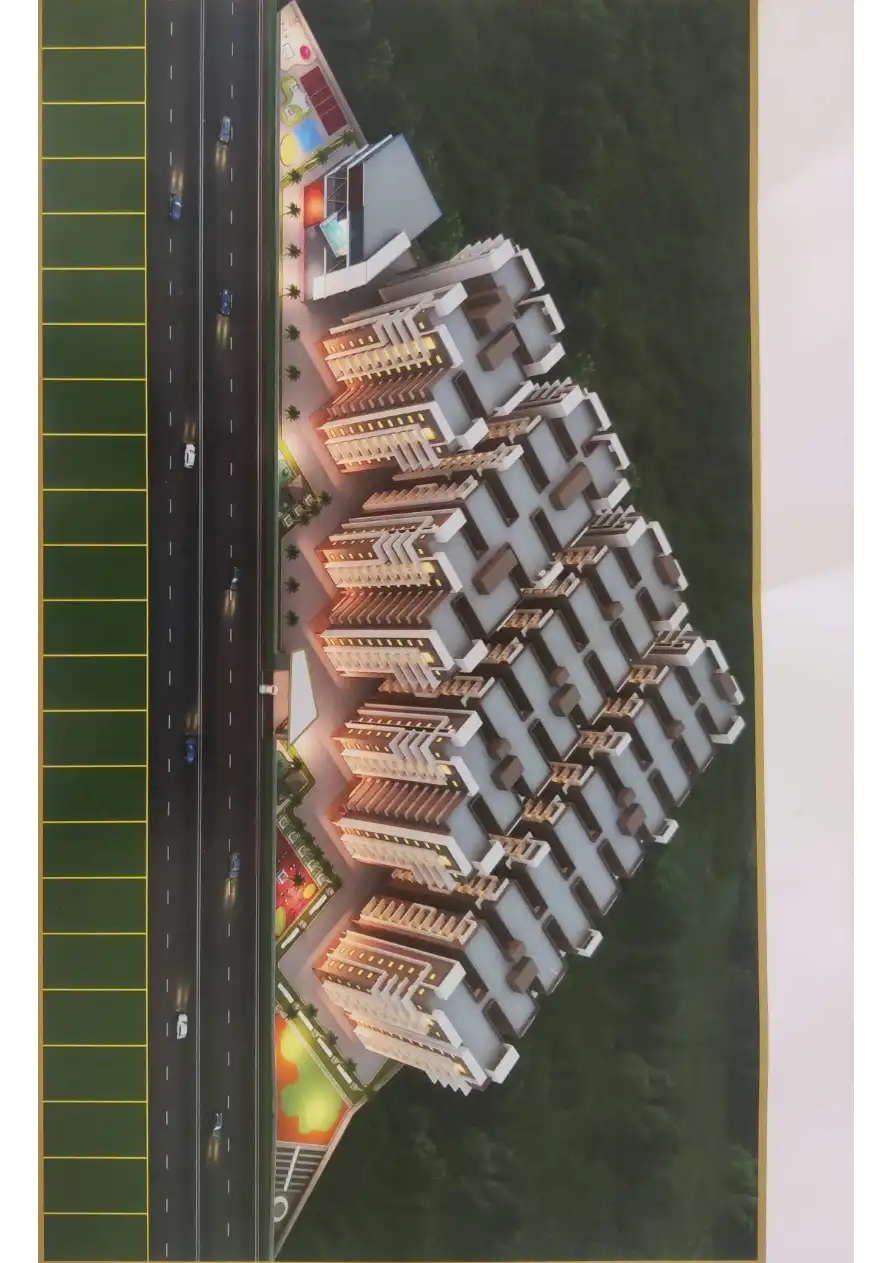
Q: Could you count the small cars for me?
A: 10